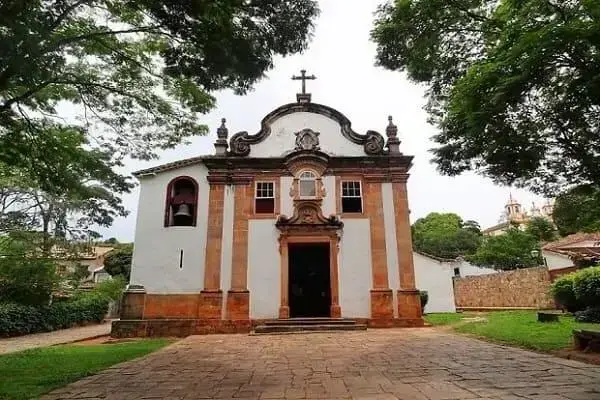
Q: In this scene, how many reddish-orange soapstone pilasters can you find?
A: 4